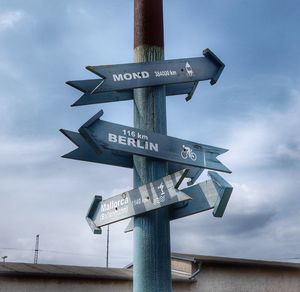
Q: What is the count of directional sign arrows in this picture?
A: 6